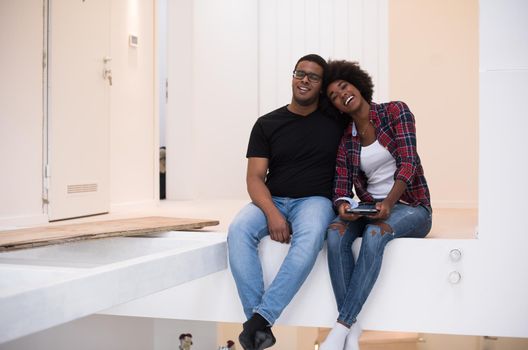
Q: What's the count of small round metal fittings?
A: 2